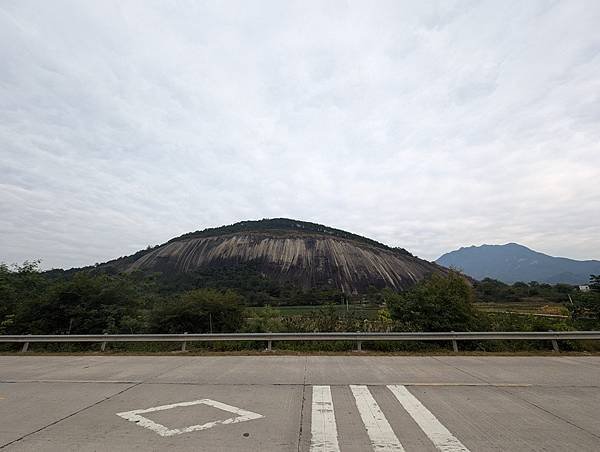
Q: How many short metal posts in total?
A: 7